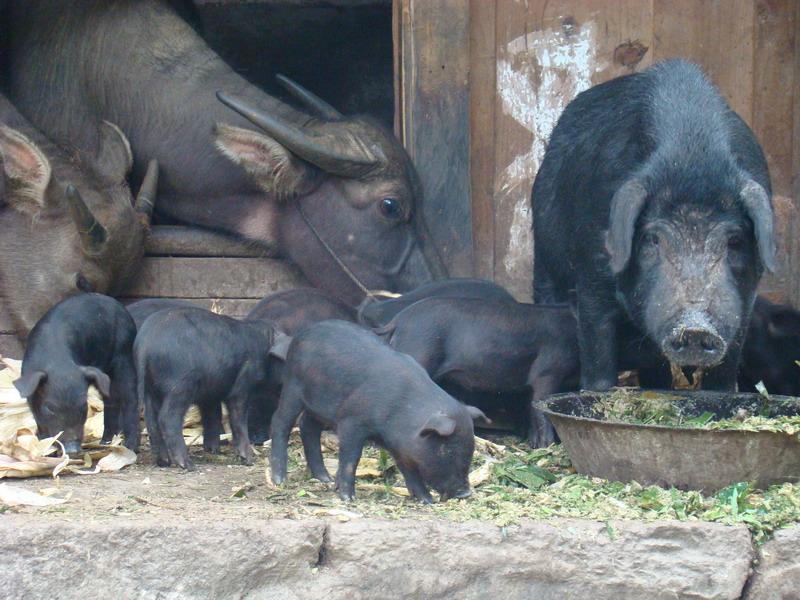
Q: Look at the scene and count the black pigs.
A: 9